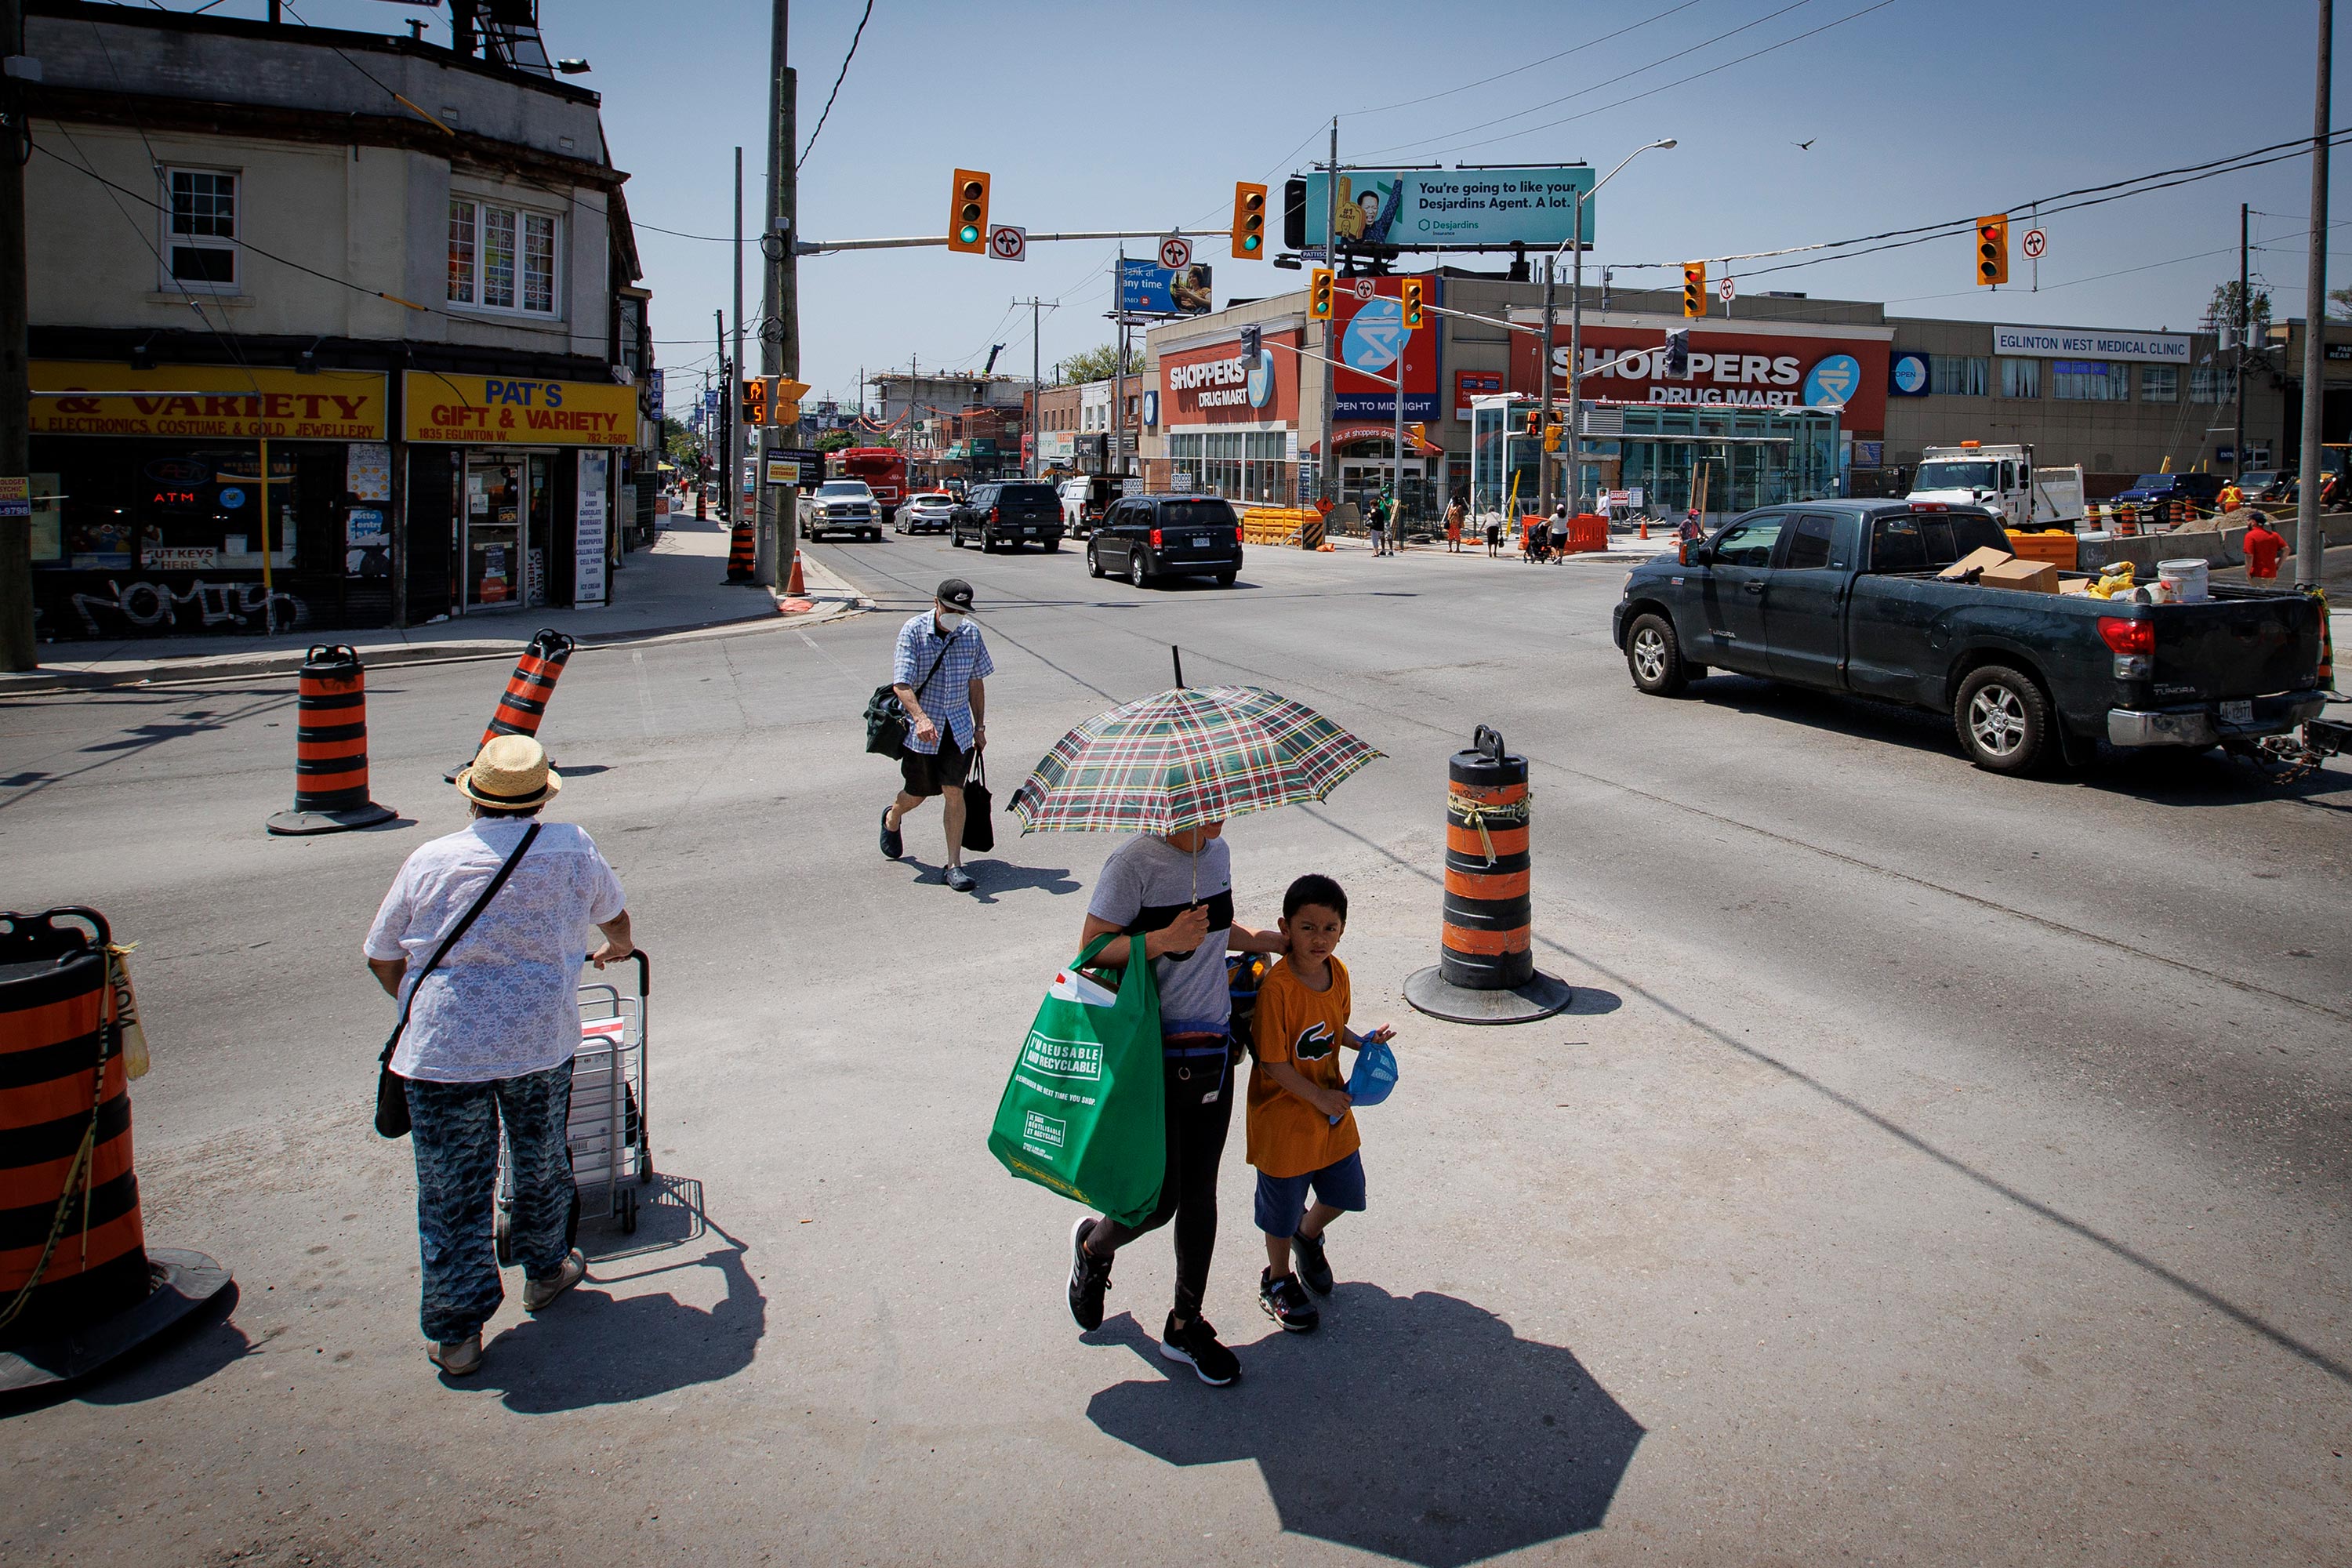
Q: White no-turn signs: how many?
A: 5